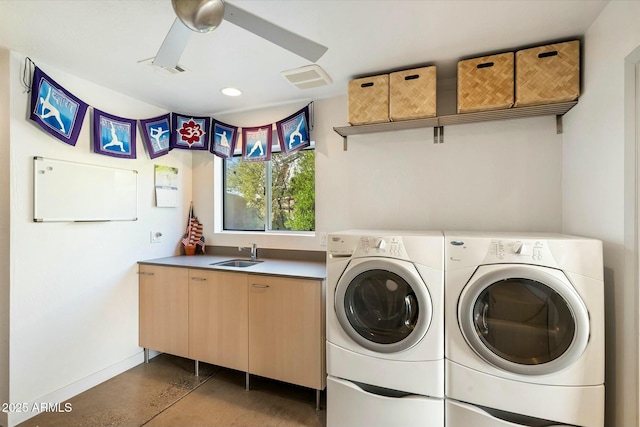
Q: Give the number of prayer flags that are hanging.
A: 7